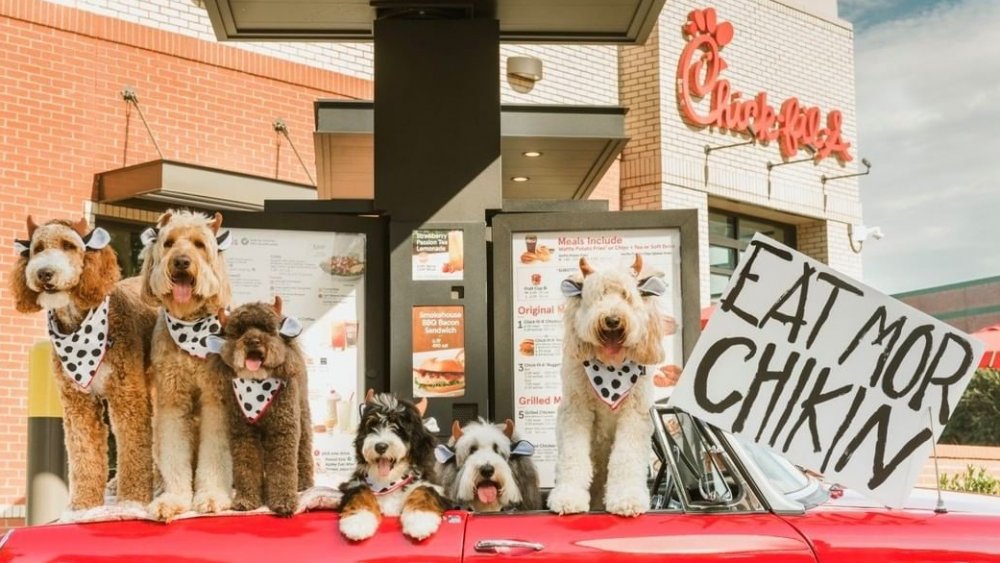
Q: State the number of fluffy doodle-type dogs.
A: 6